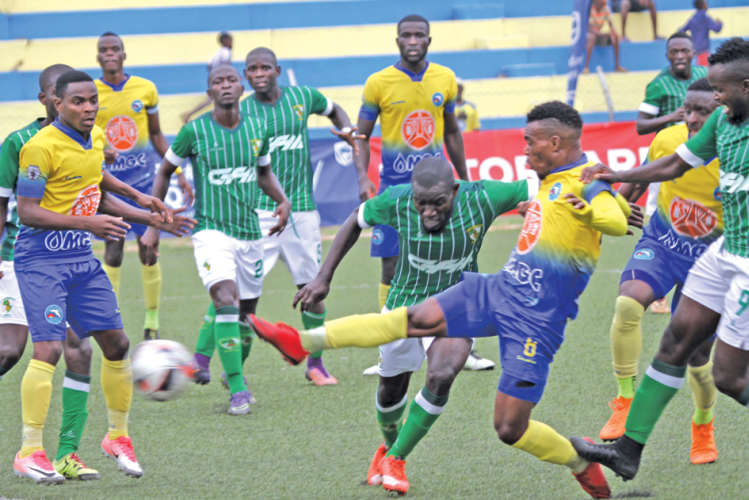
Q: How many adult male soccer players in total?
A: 11